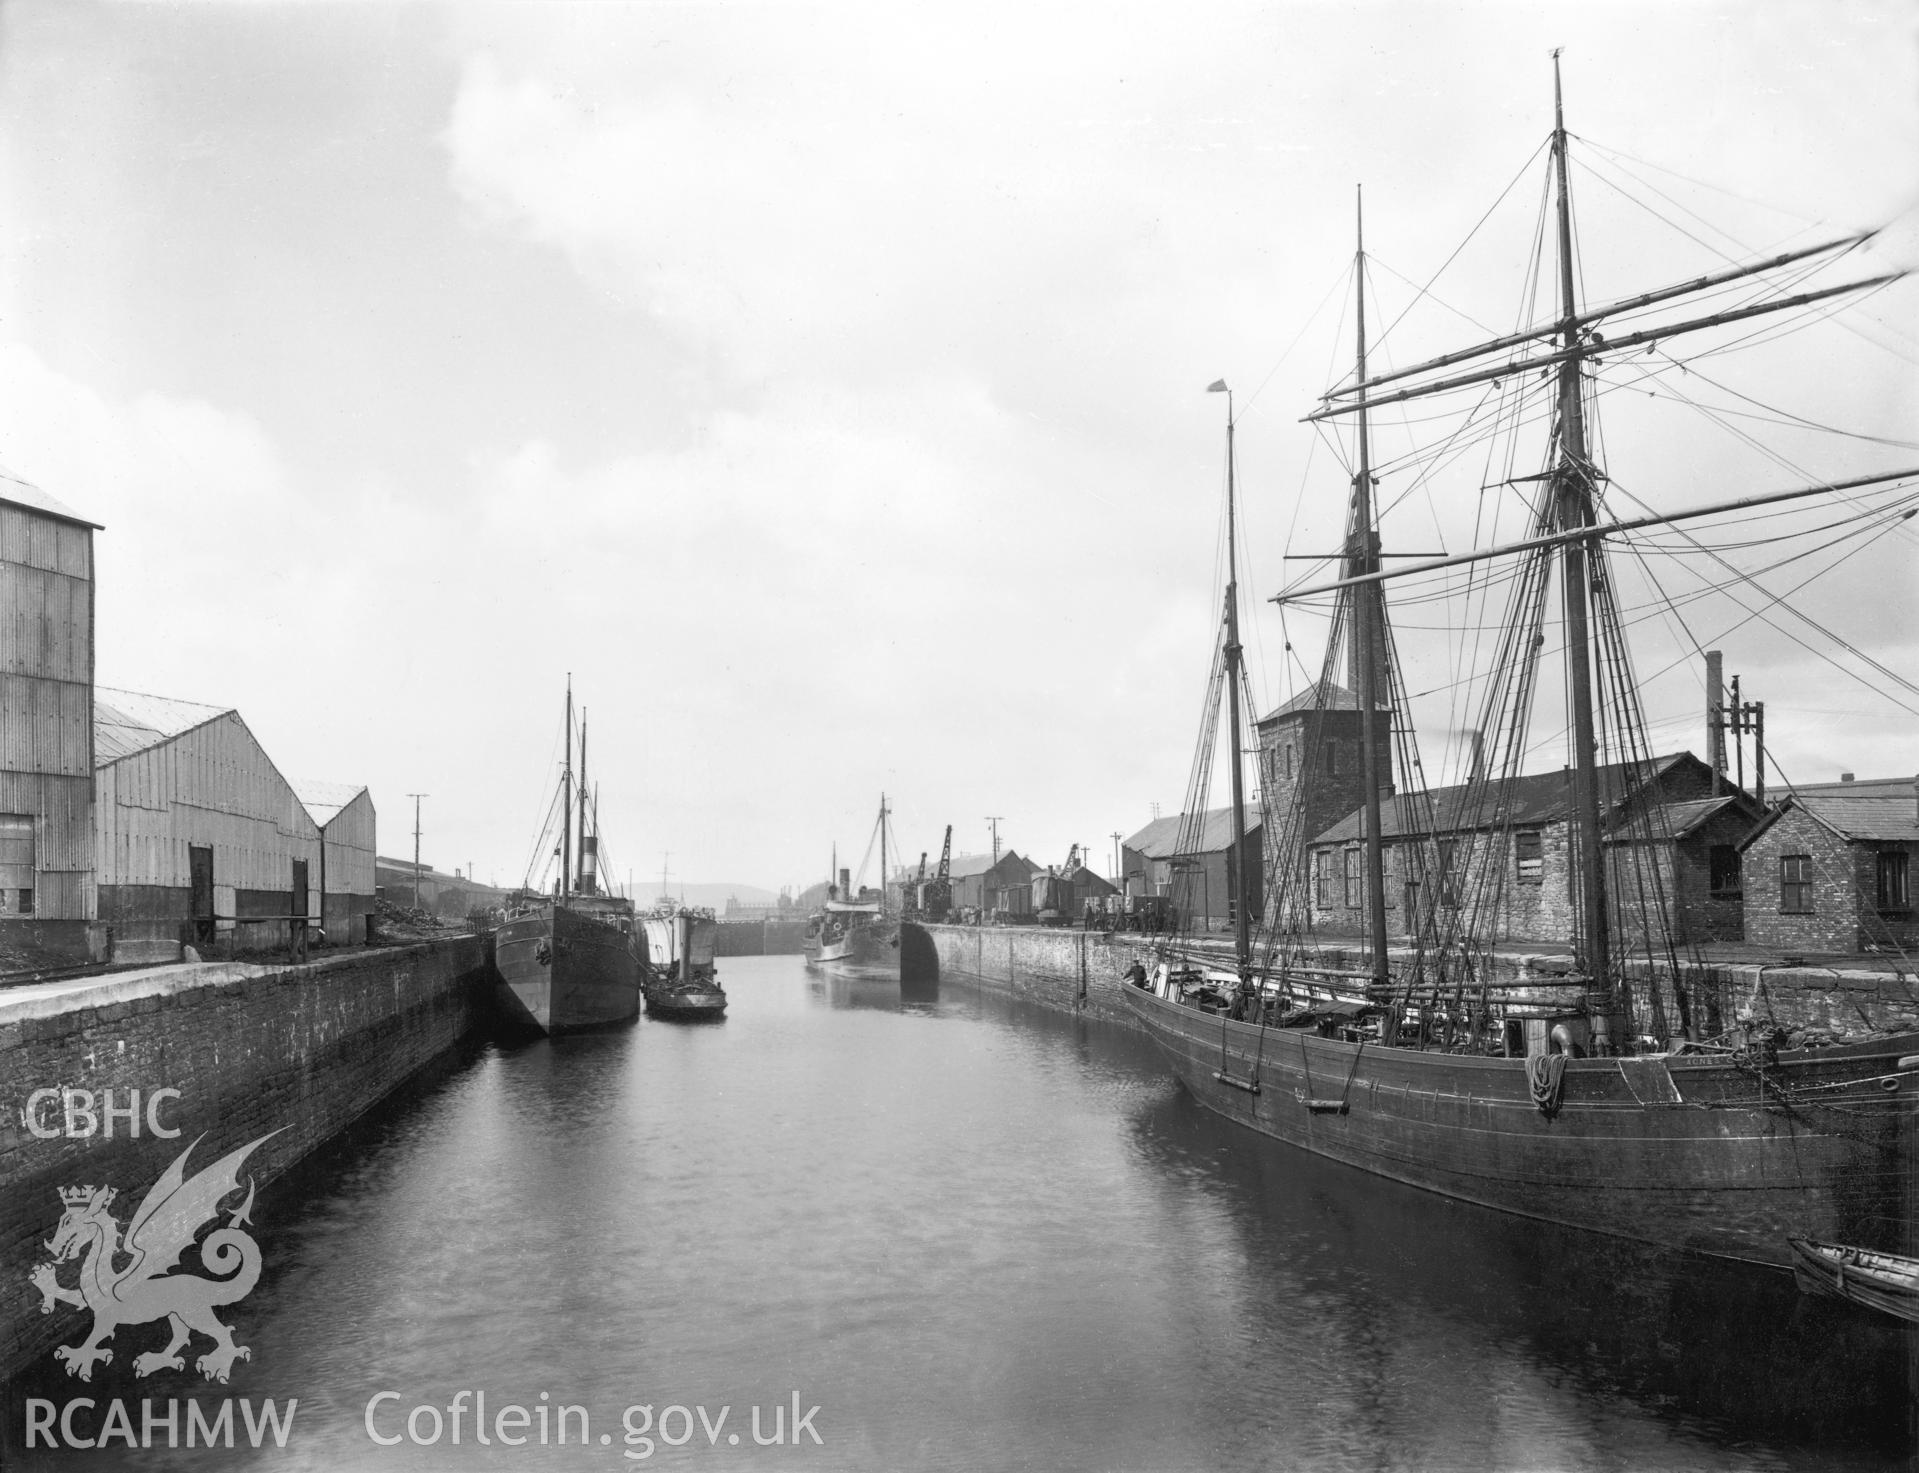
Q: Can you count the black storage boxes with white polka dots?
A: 0